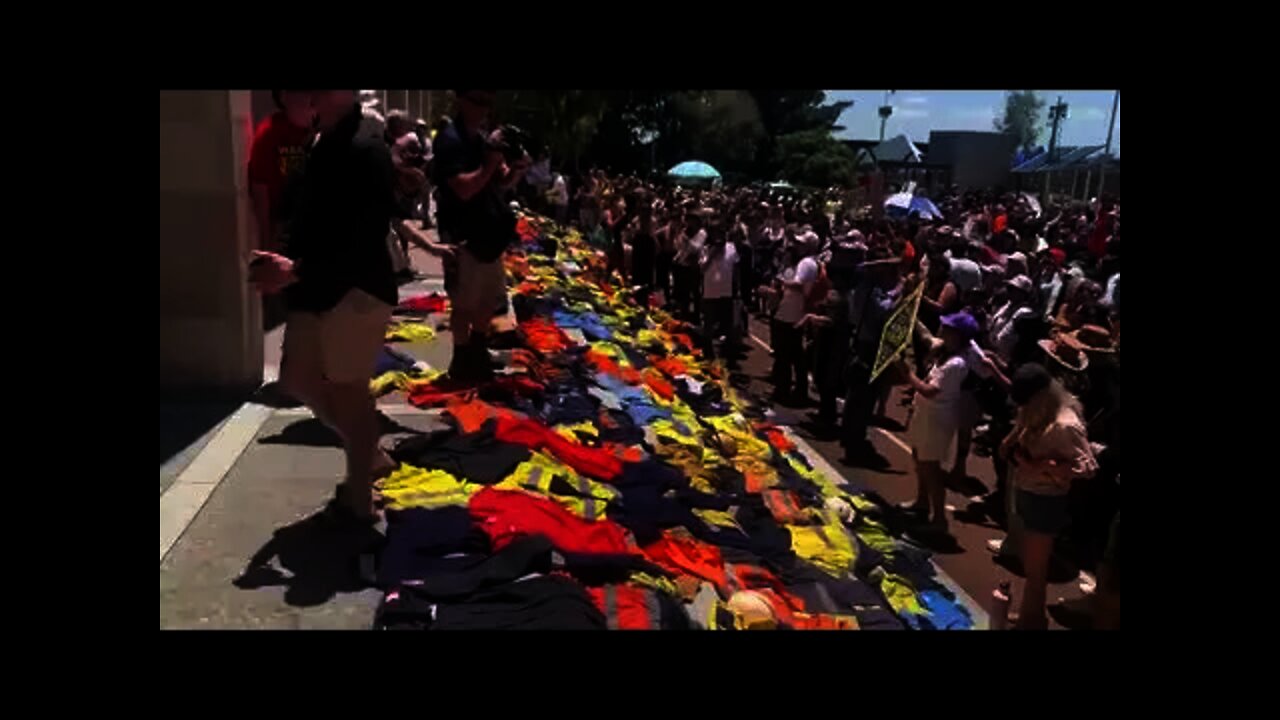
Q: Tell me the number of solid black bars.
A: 4